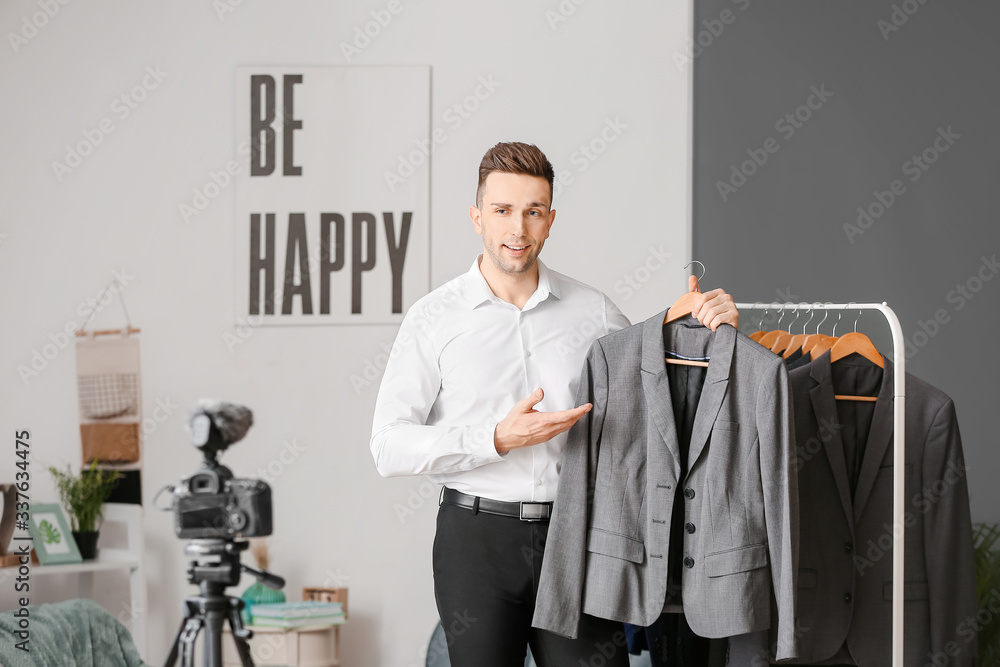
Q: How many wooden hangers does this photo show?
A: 8